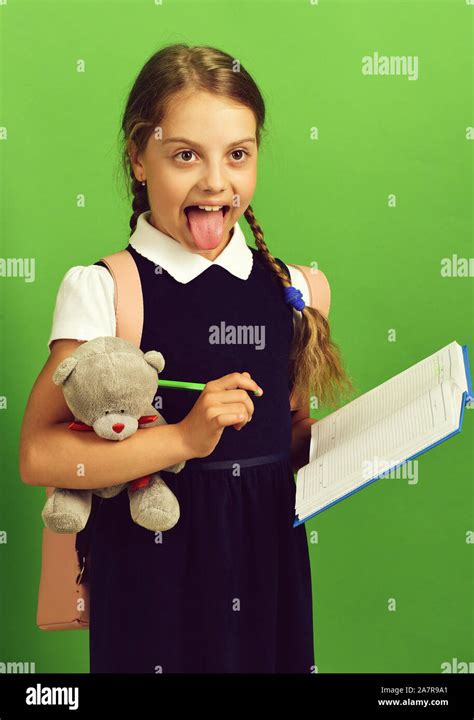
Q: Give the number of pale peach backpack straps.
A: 2